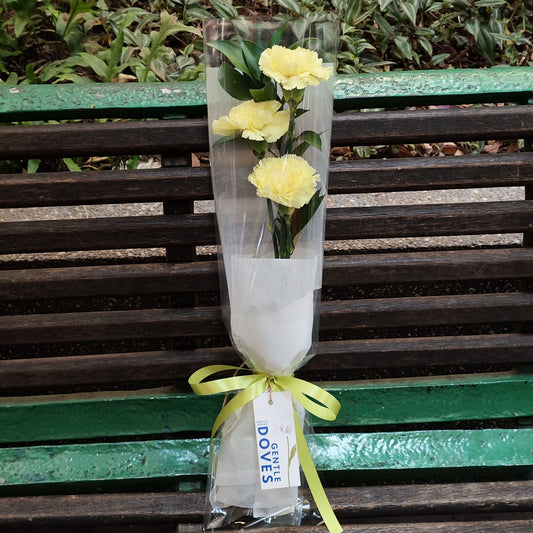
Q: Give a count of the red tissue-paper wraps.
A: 0